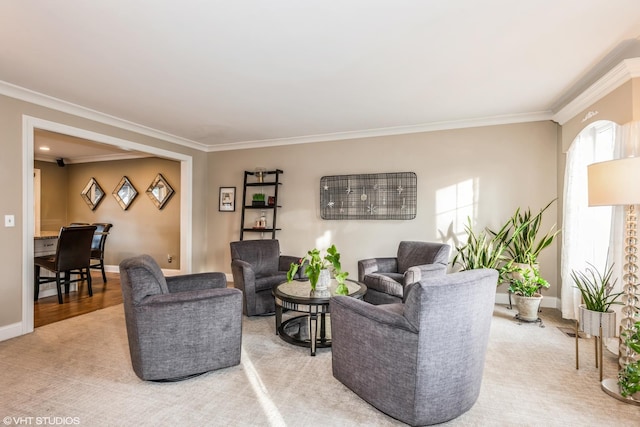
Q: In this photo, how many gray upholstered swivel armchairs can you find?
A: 4